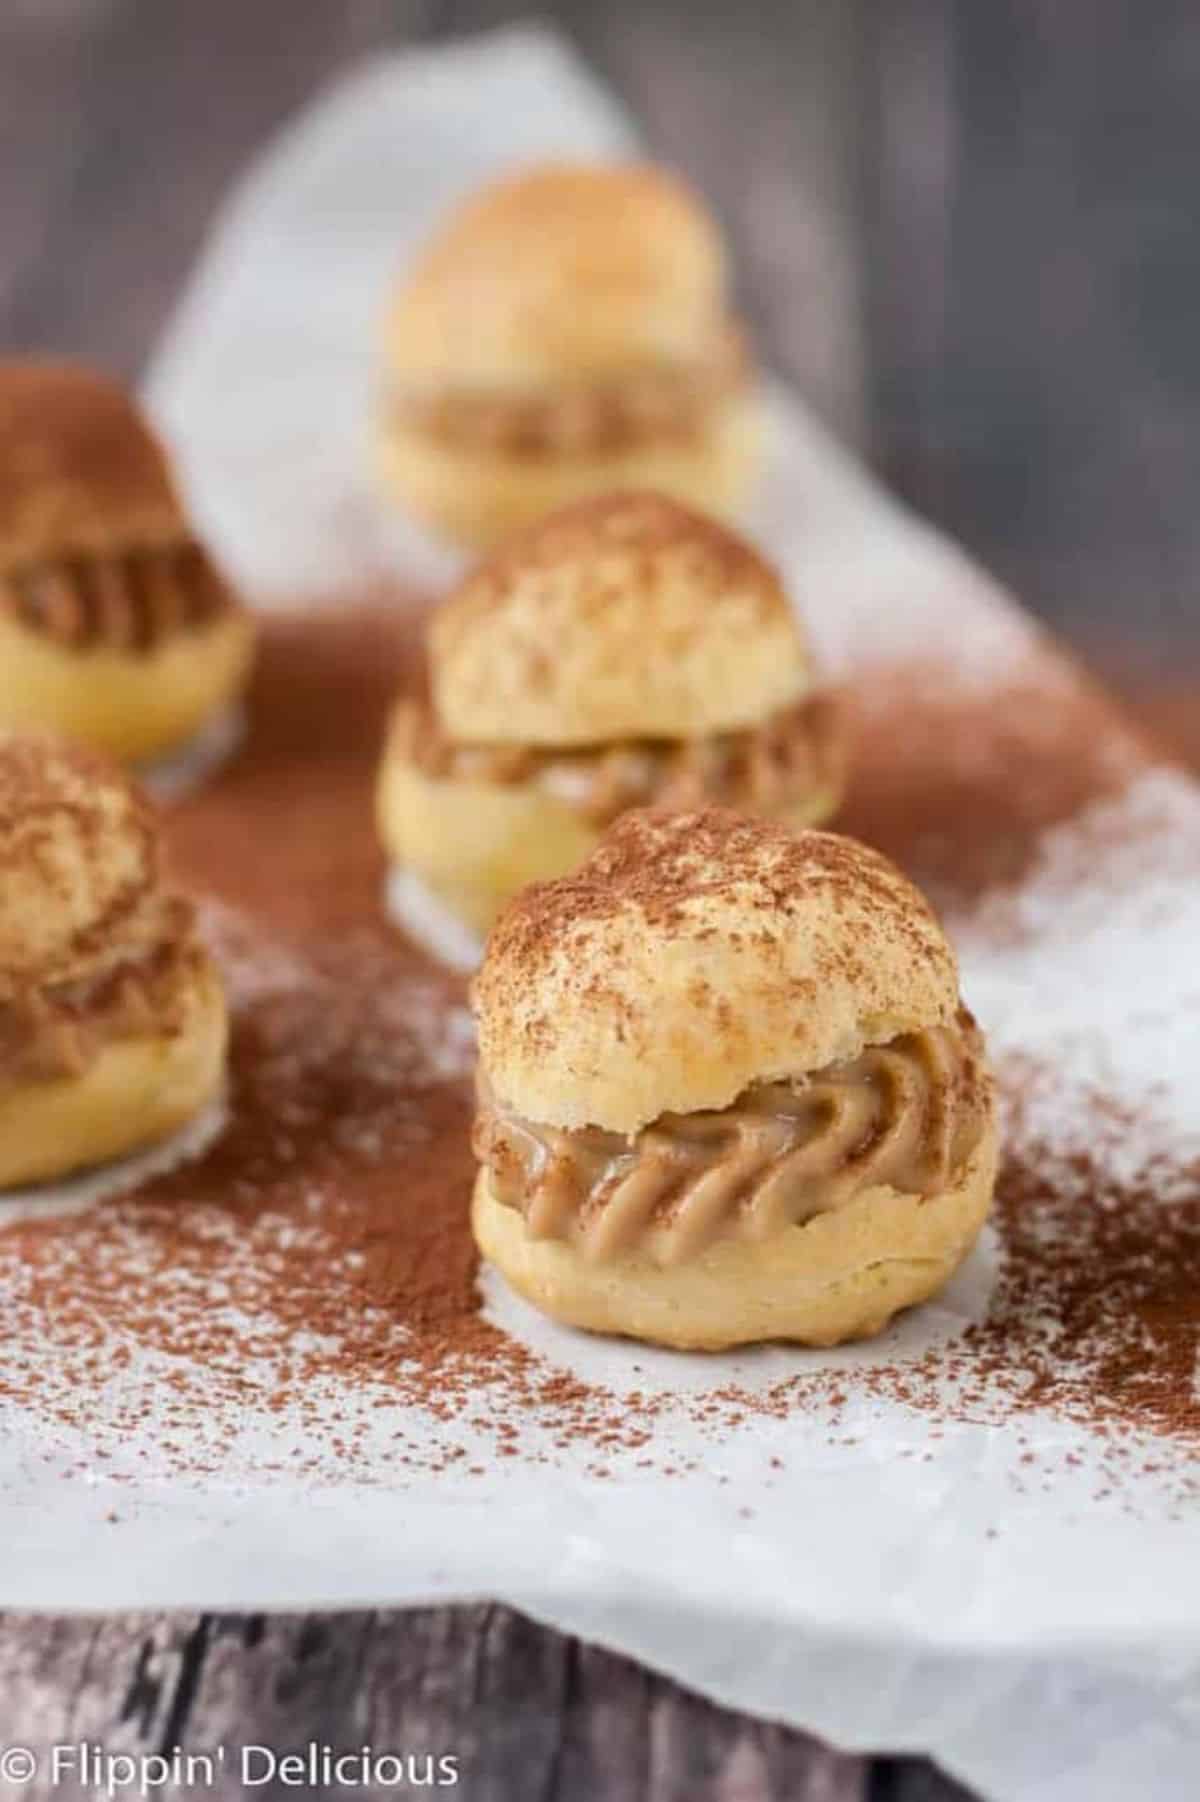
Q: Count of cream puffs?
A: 5